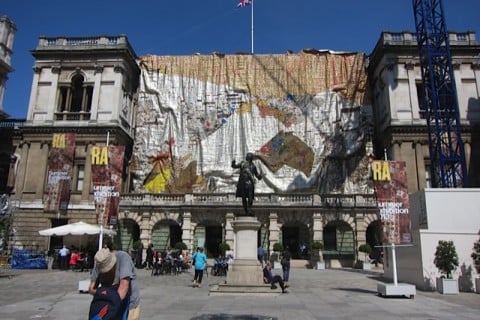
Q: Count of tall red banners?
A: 3